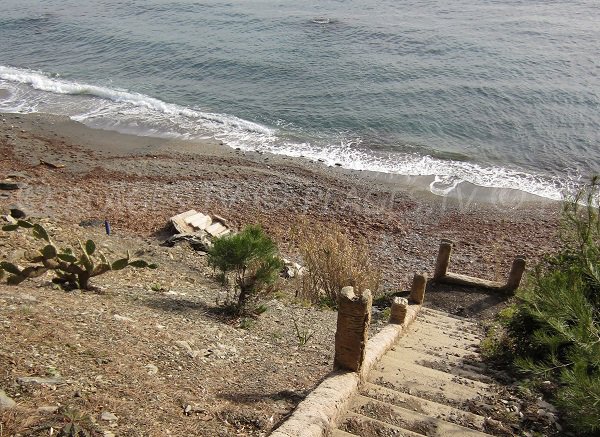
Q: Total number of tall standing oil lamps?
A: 0